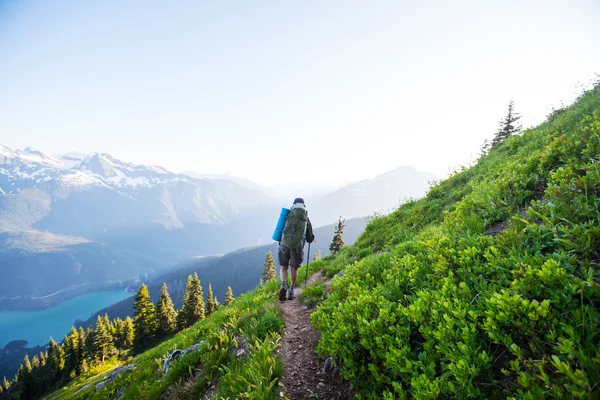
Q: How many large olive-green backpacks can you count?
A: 1